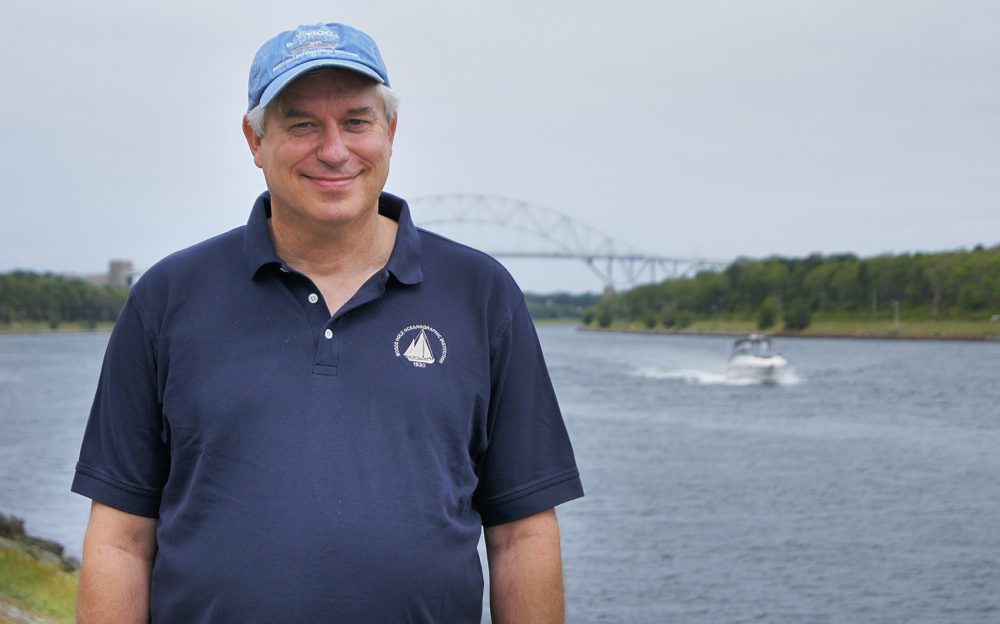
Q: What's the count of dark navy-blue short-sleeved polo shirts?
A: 1